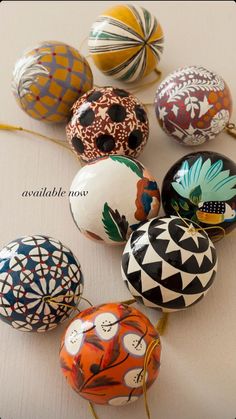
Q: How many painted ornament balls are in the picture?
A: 9